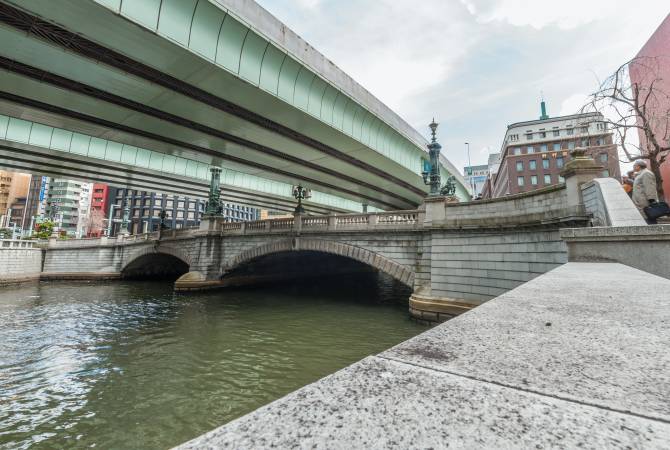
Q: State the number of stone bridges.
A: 1